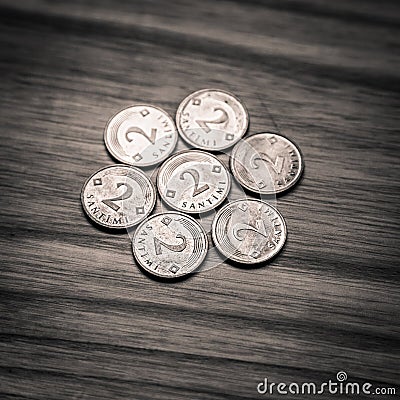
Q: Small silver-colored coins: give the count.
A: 7